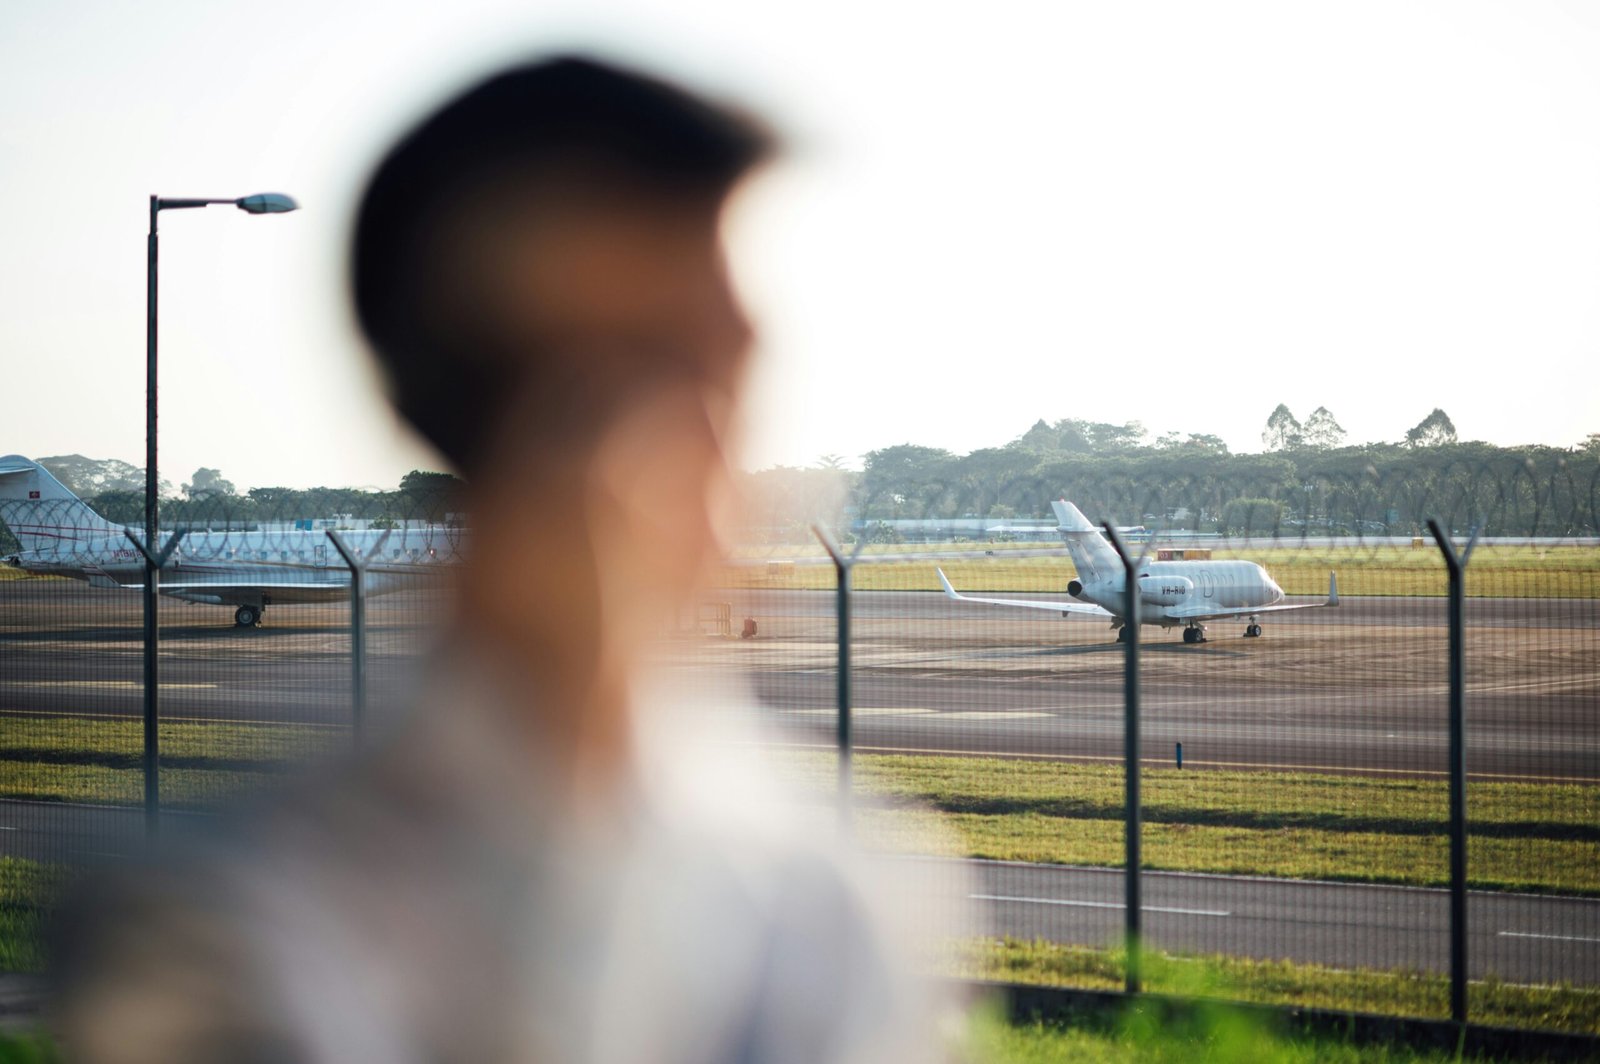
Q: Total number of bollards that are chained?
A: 0